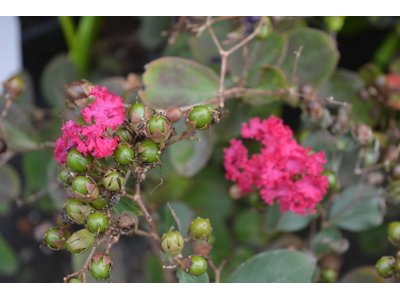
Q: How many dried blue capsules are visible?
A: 0